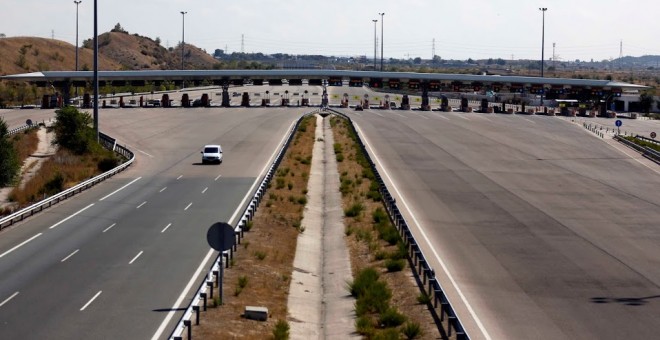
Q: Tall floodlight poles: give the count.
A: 6